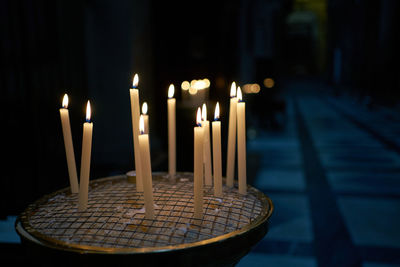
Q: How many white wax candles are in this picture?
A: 11